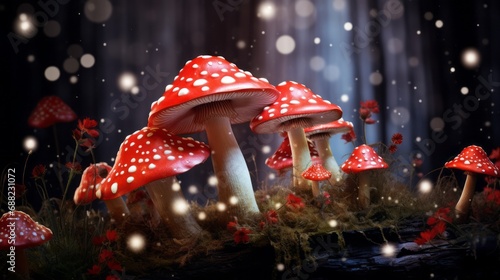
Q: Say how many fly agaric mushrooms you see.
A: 11